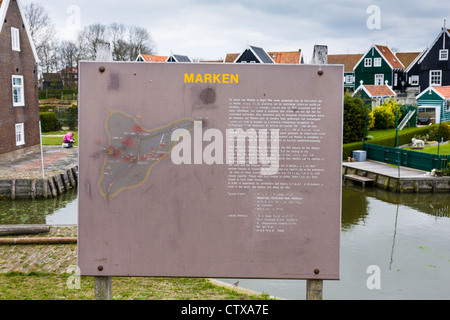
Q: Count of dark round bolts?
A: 4